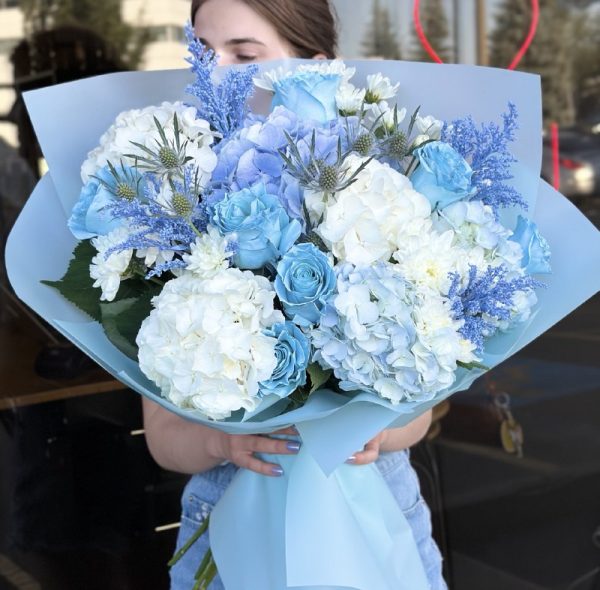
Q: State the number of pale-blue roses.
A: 7